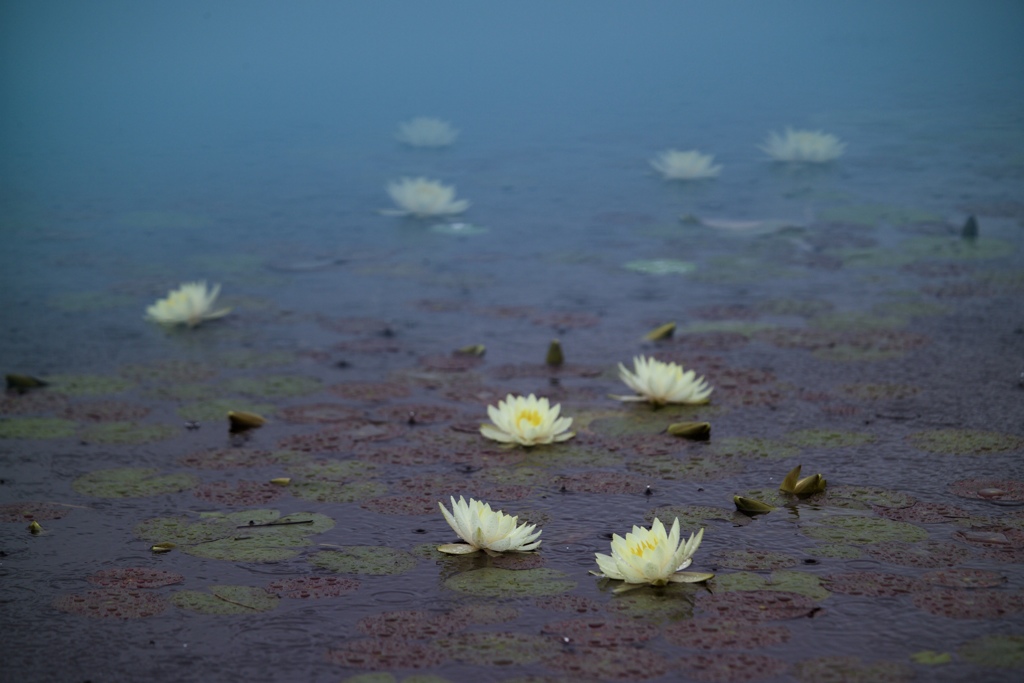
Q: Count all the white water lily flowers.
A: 9